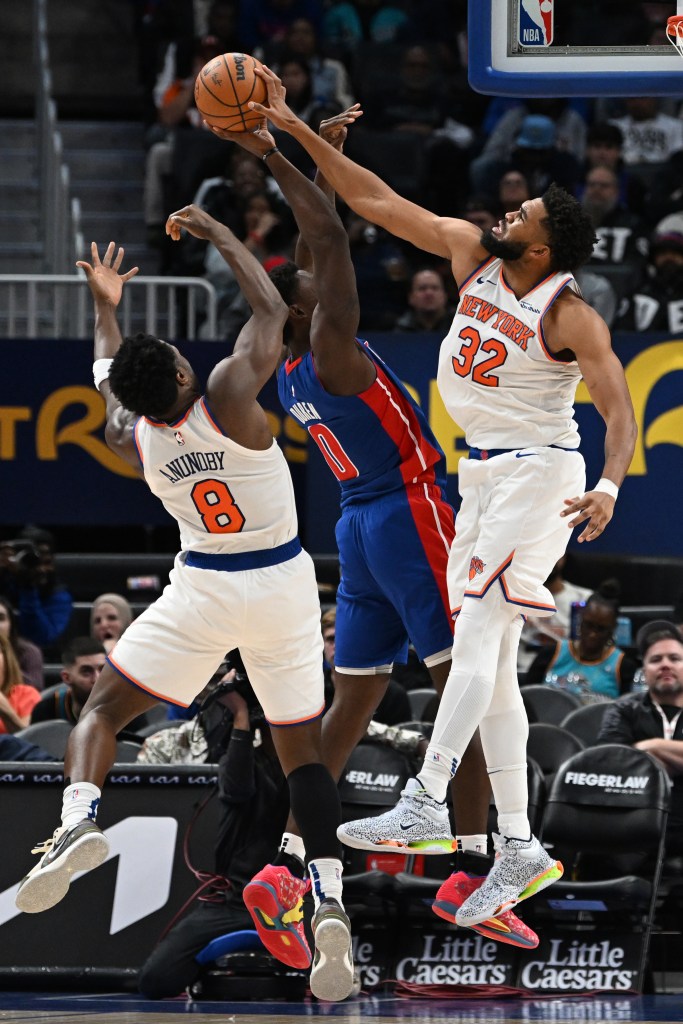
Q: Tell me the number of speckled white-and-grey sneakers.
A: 2